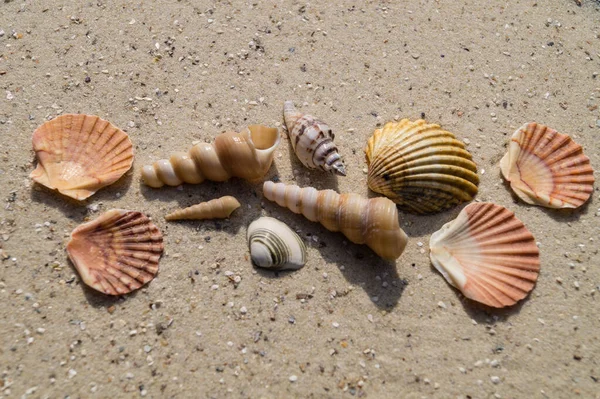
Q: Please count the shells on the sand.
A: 10